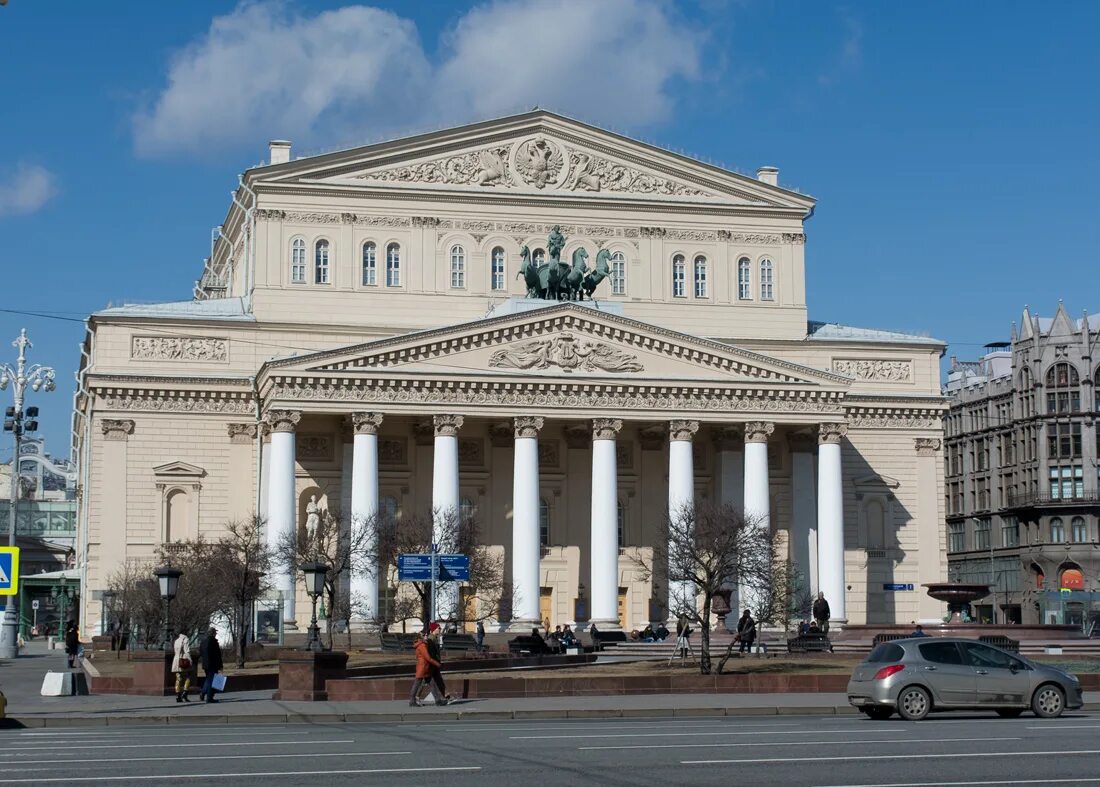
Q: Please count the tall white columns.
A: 8